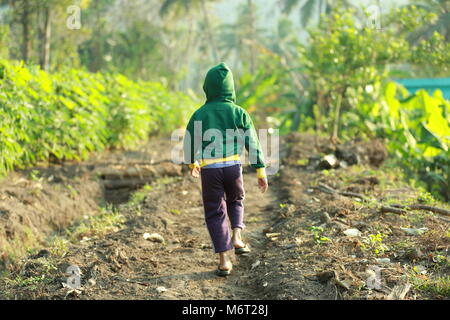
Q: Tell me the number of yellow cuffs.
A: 2